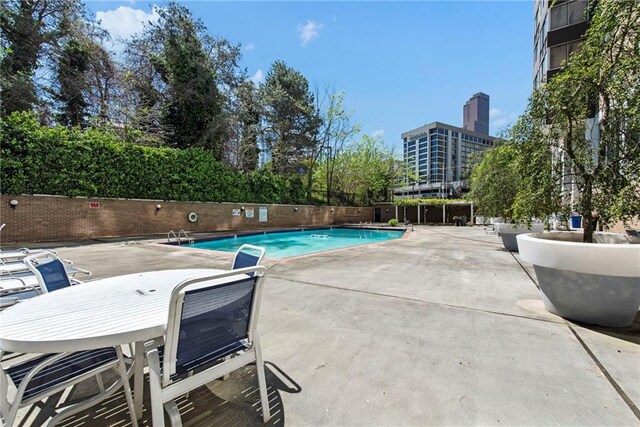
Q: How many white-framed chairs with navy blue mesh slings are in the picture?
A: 4